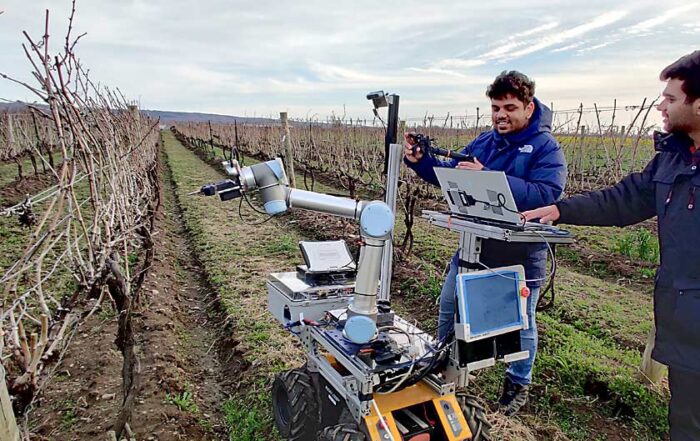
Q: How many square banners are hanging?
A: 0